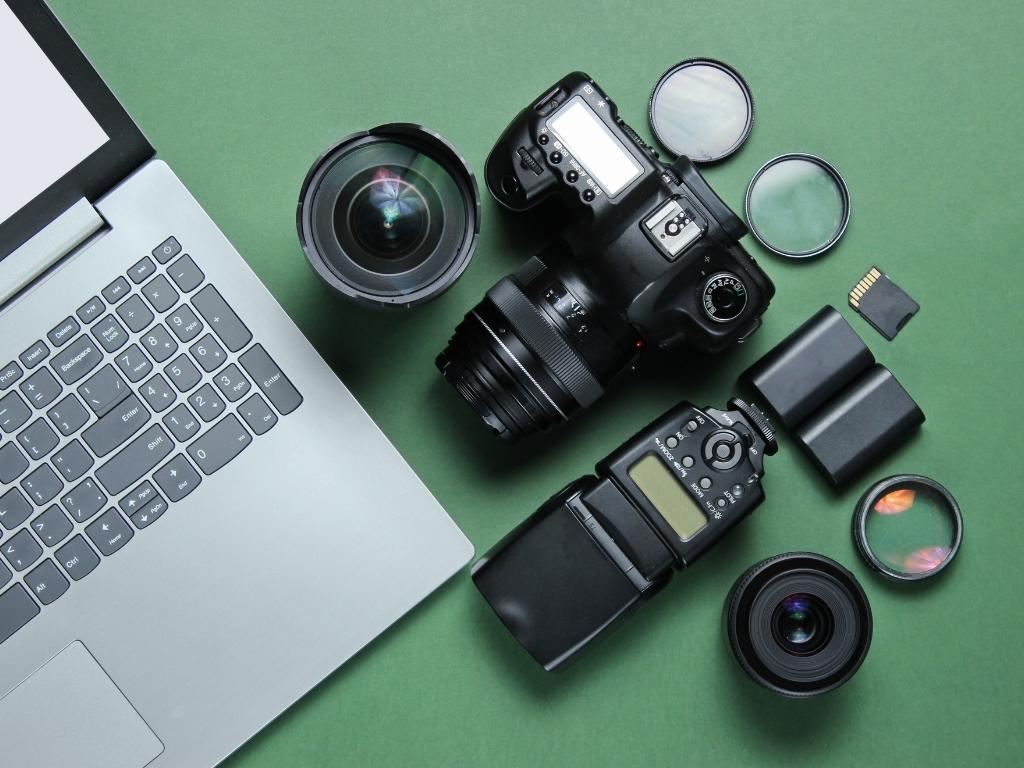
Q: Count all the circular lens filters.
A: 3